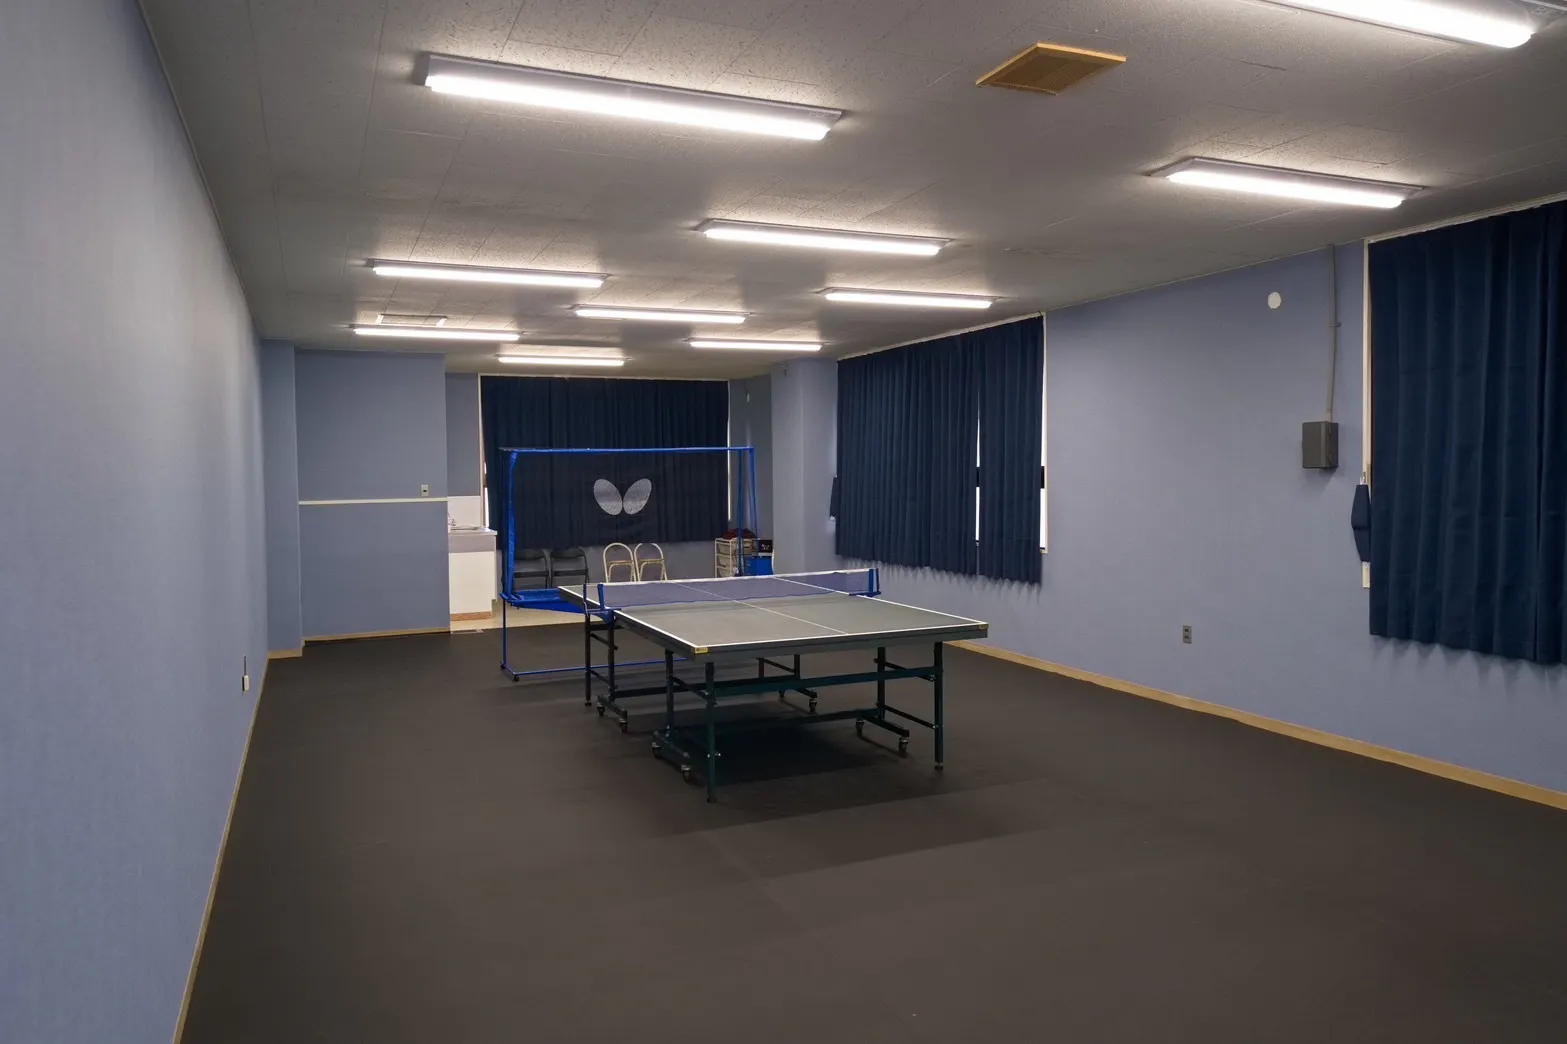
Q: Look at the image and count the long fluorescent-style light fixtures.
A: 10